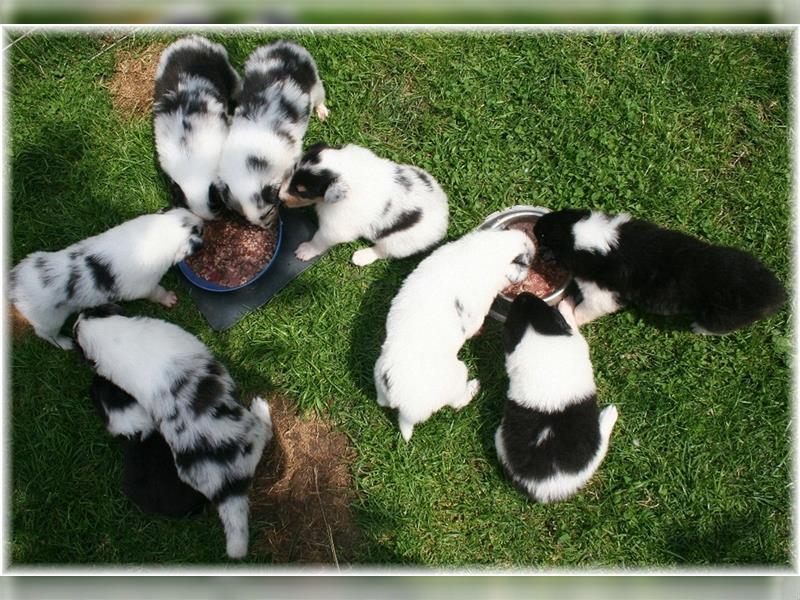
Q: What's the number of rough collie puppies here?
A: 9